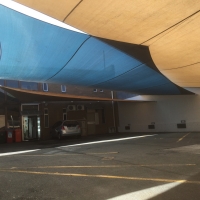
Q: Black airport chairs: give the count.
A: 0